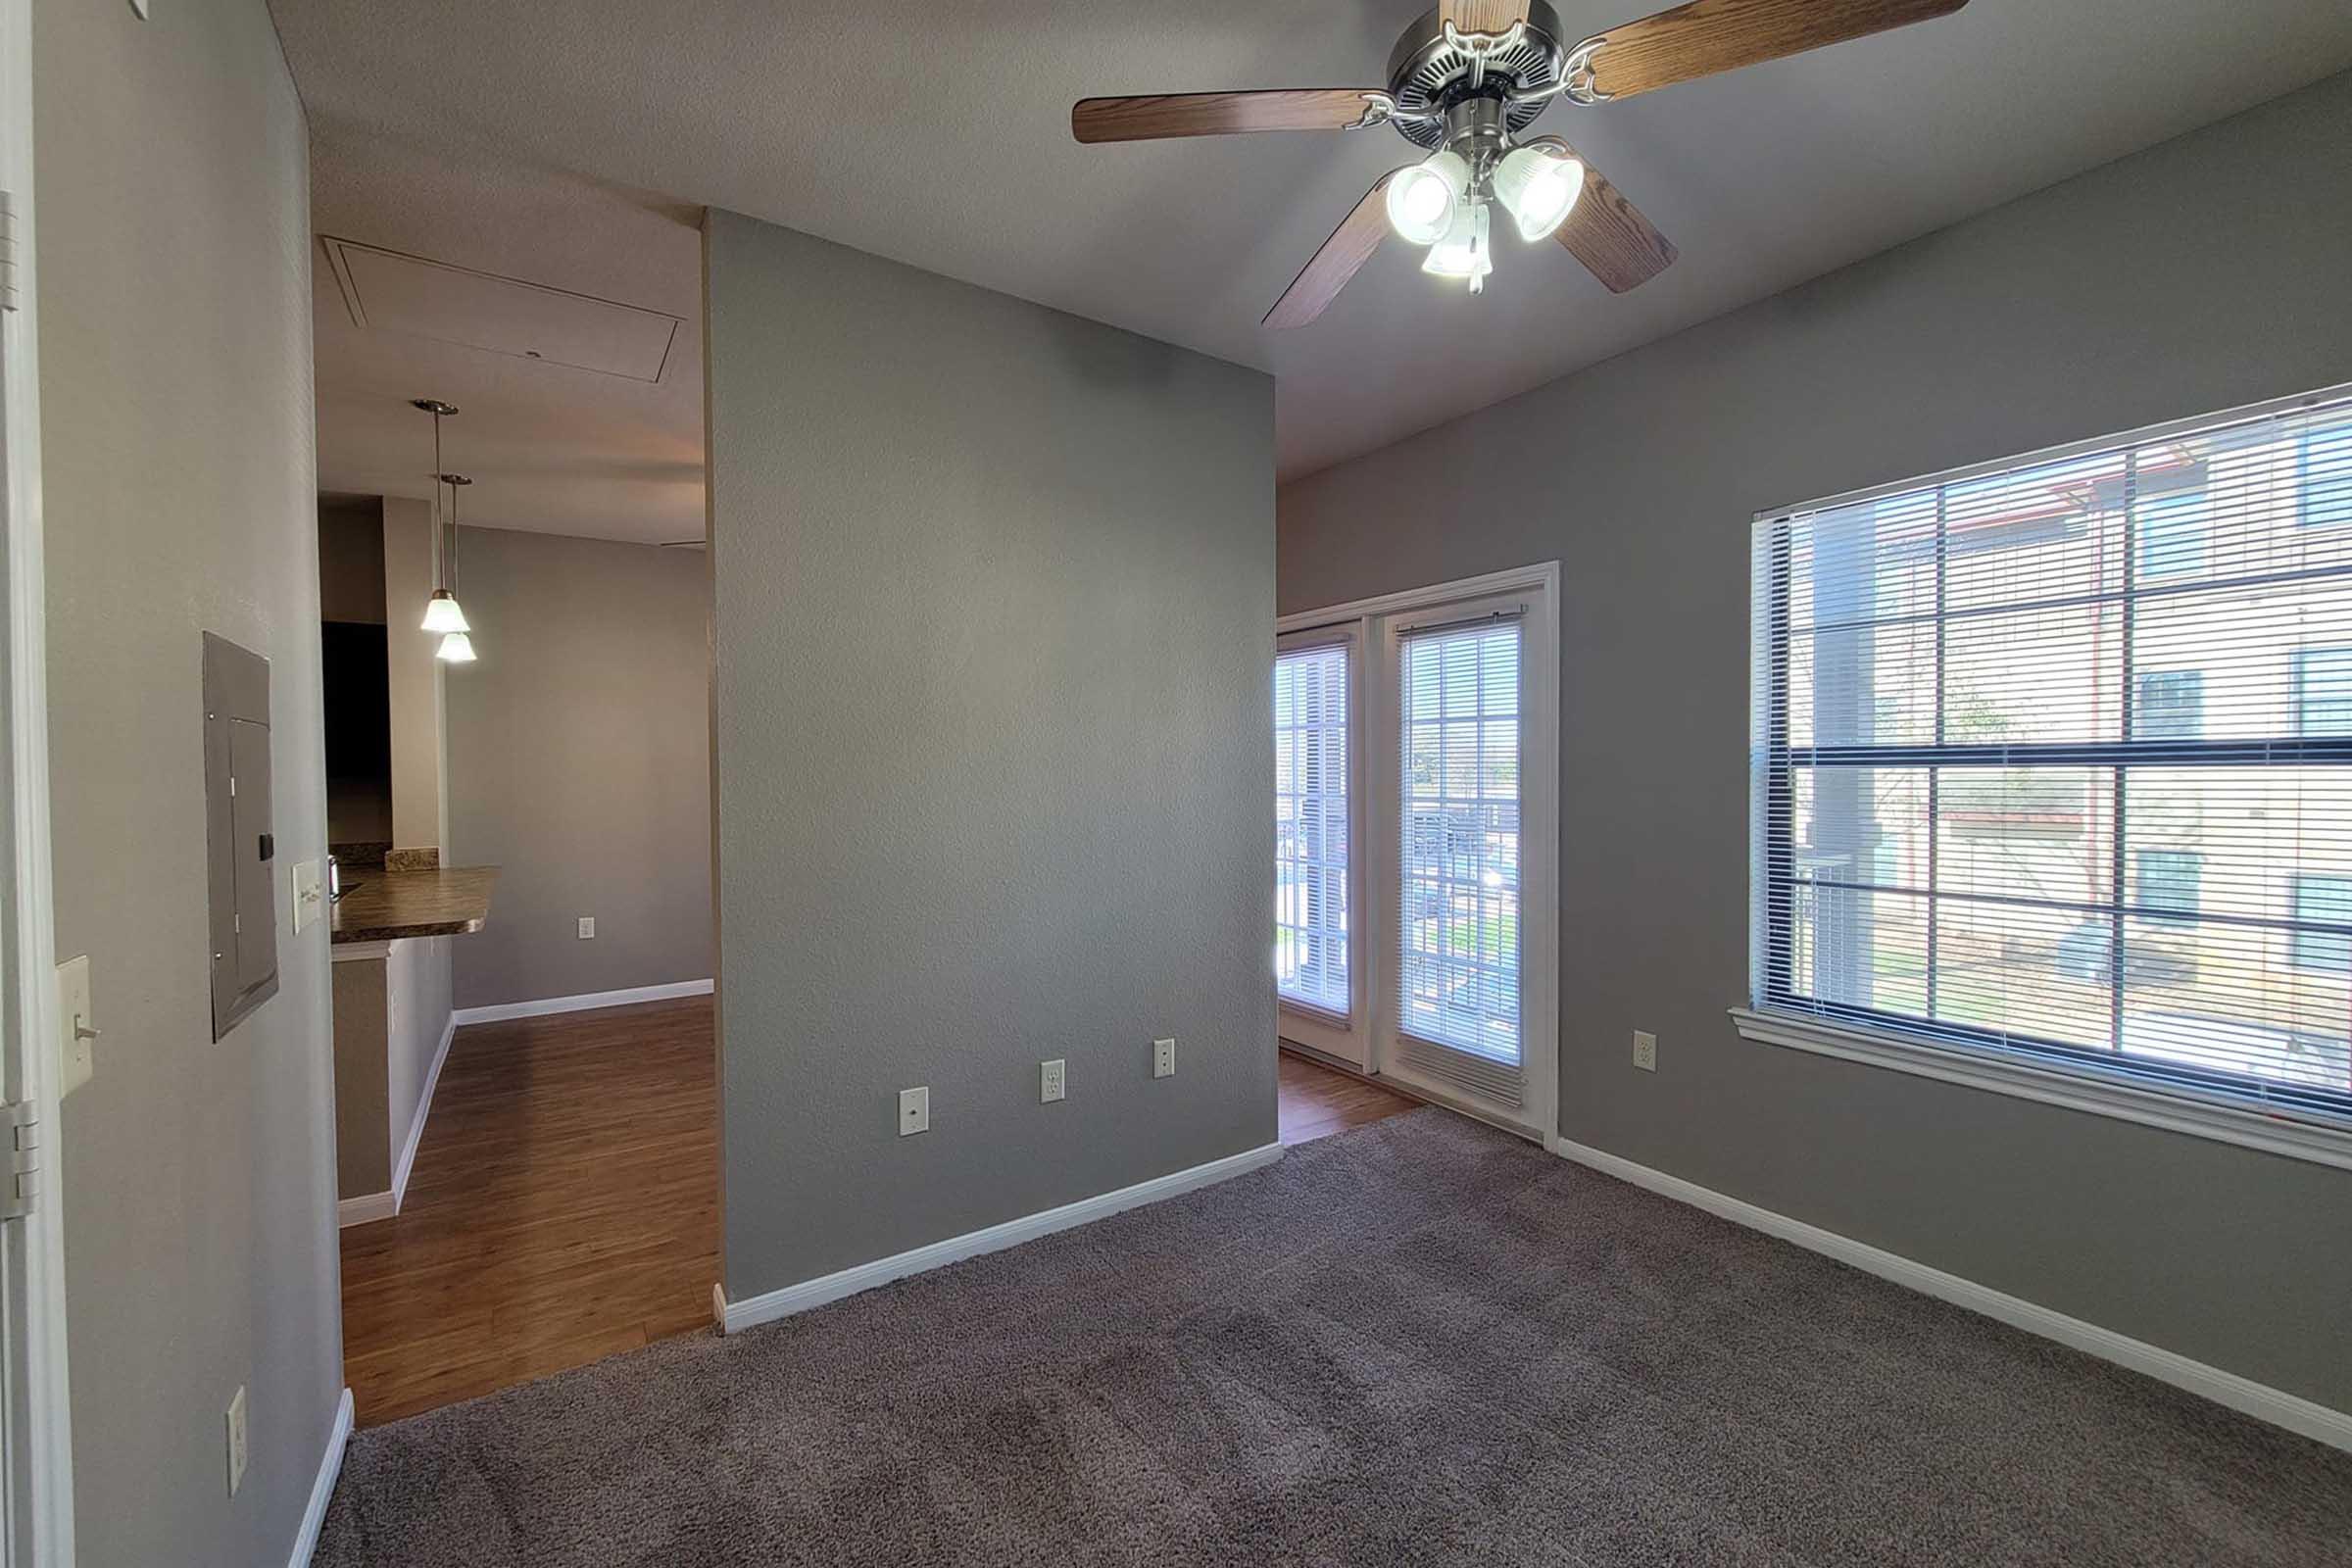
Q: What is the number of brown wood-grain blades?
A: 5